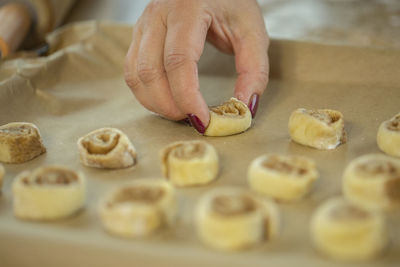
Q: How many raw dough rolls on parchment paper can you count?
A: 13